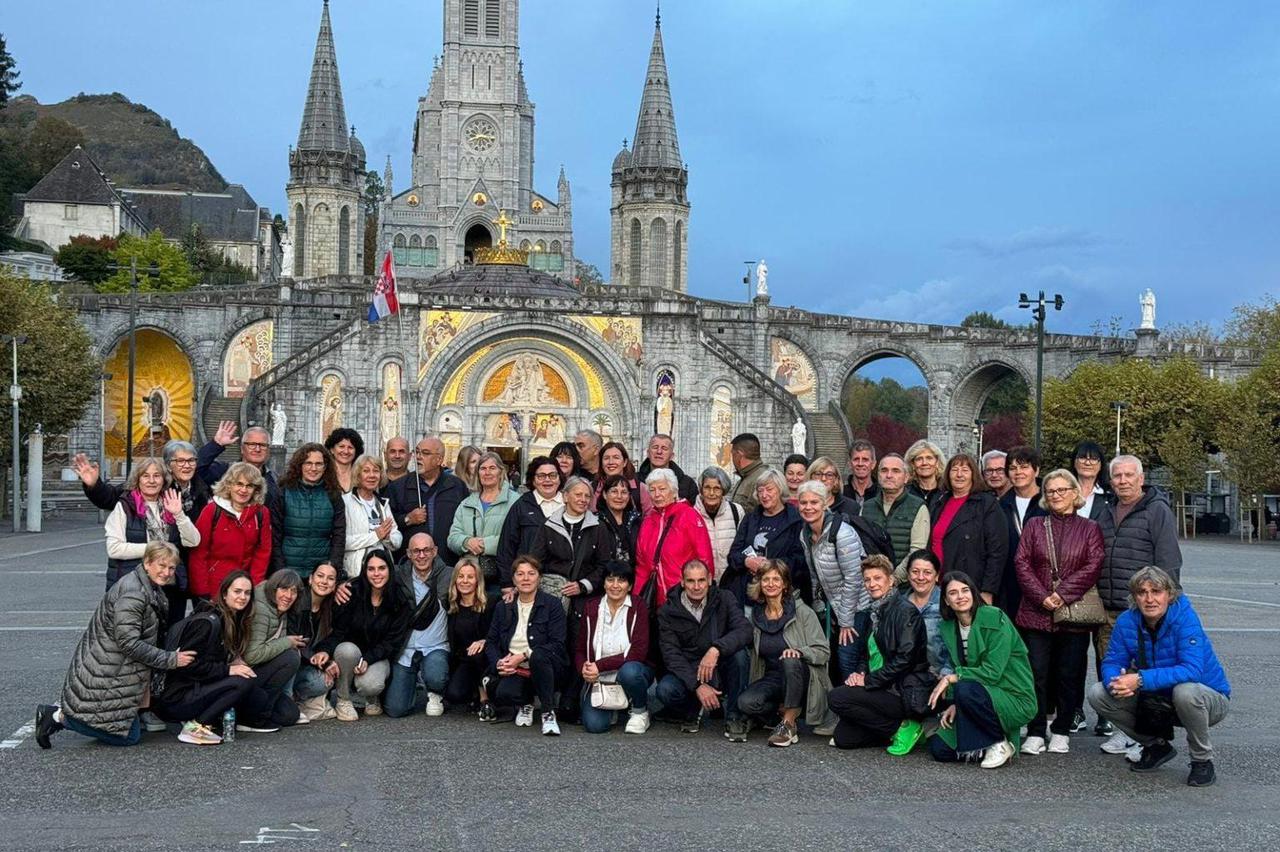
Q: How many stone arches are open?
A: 2